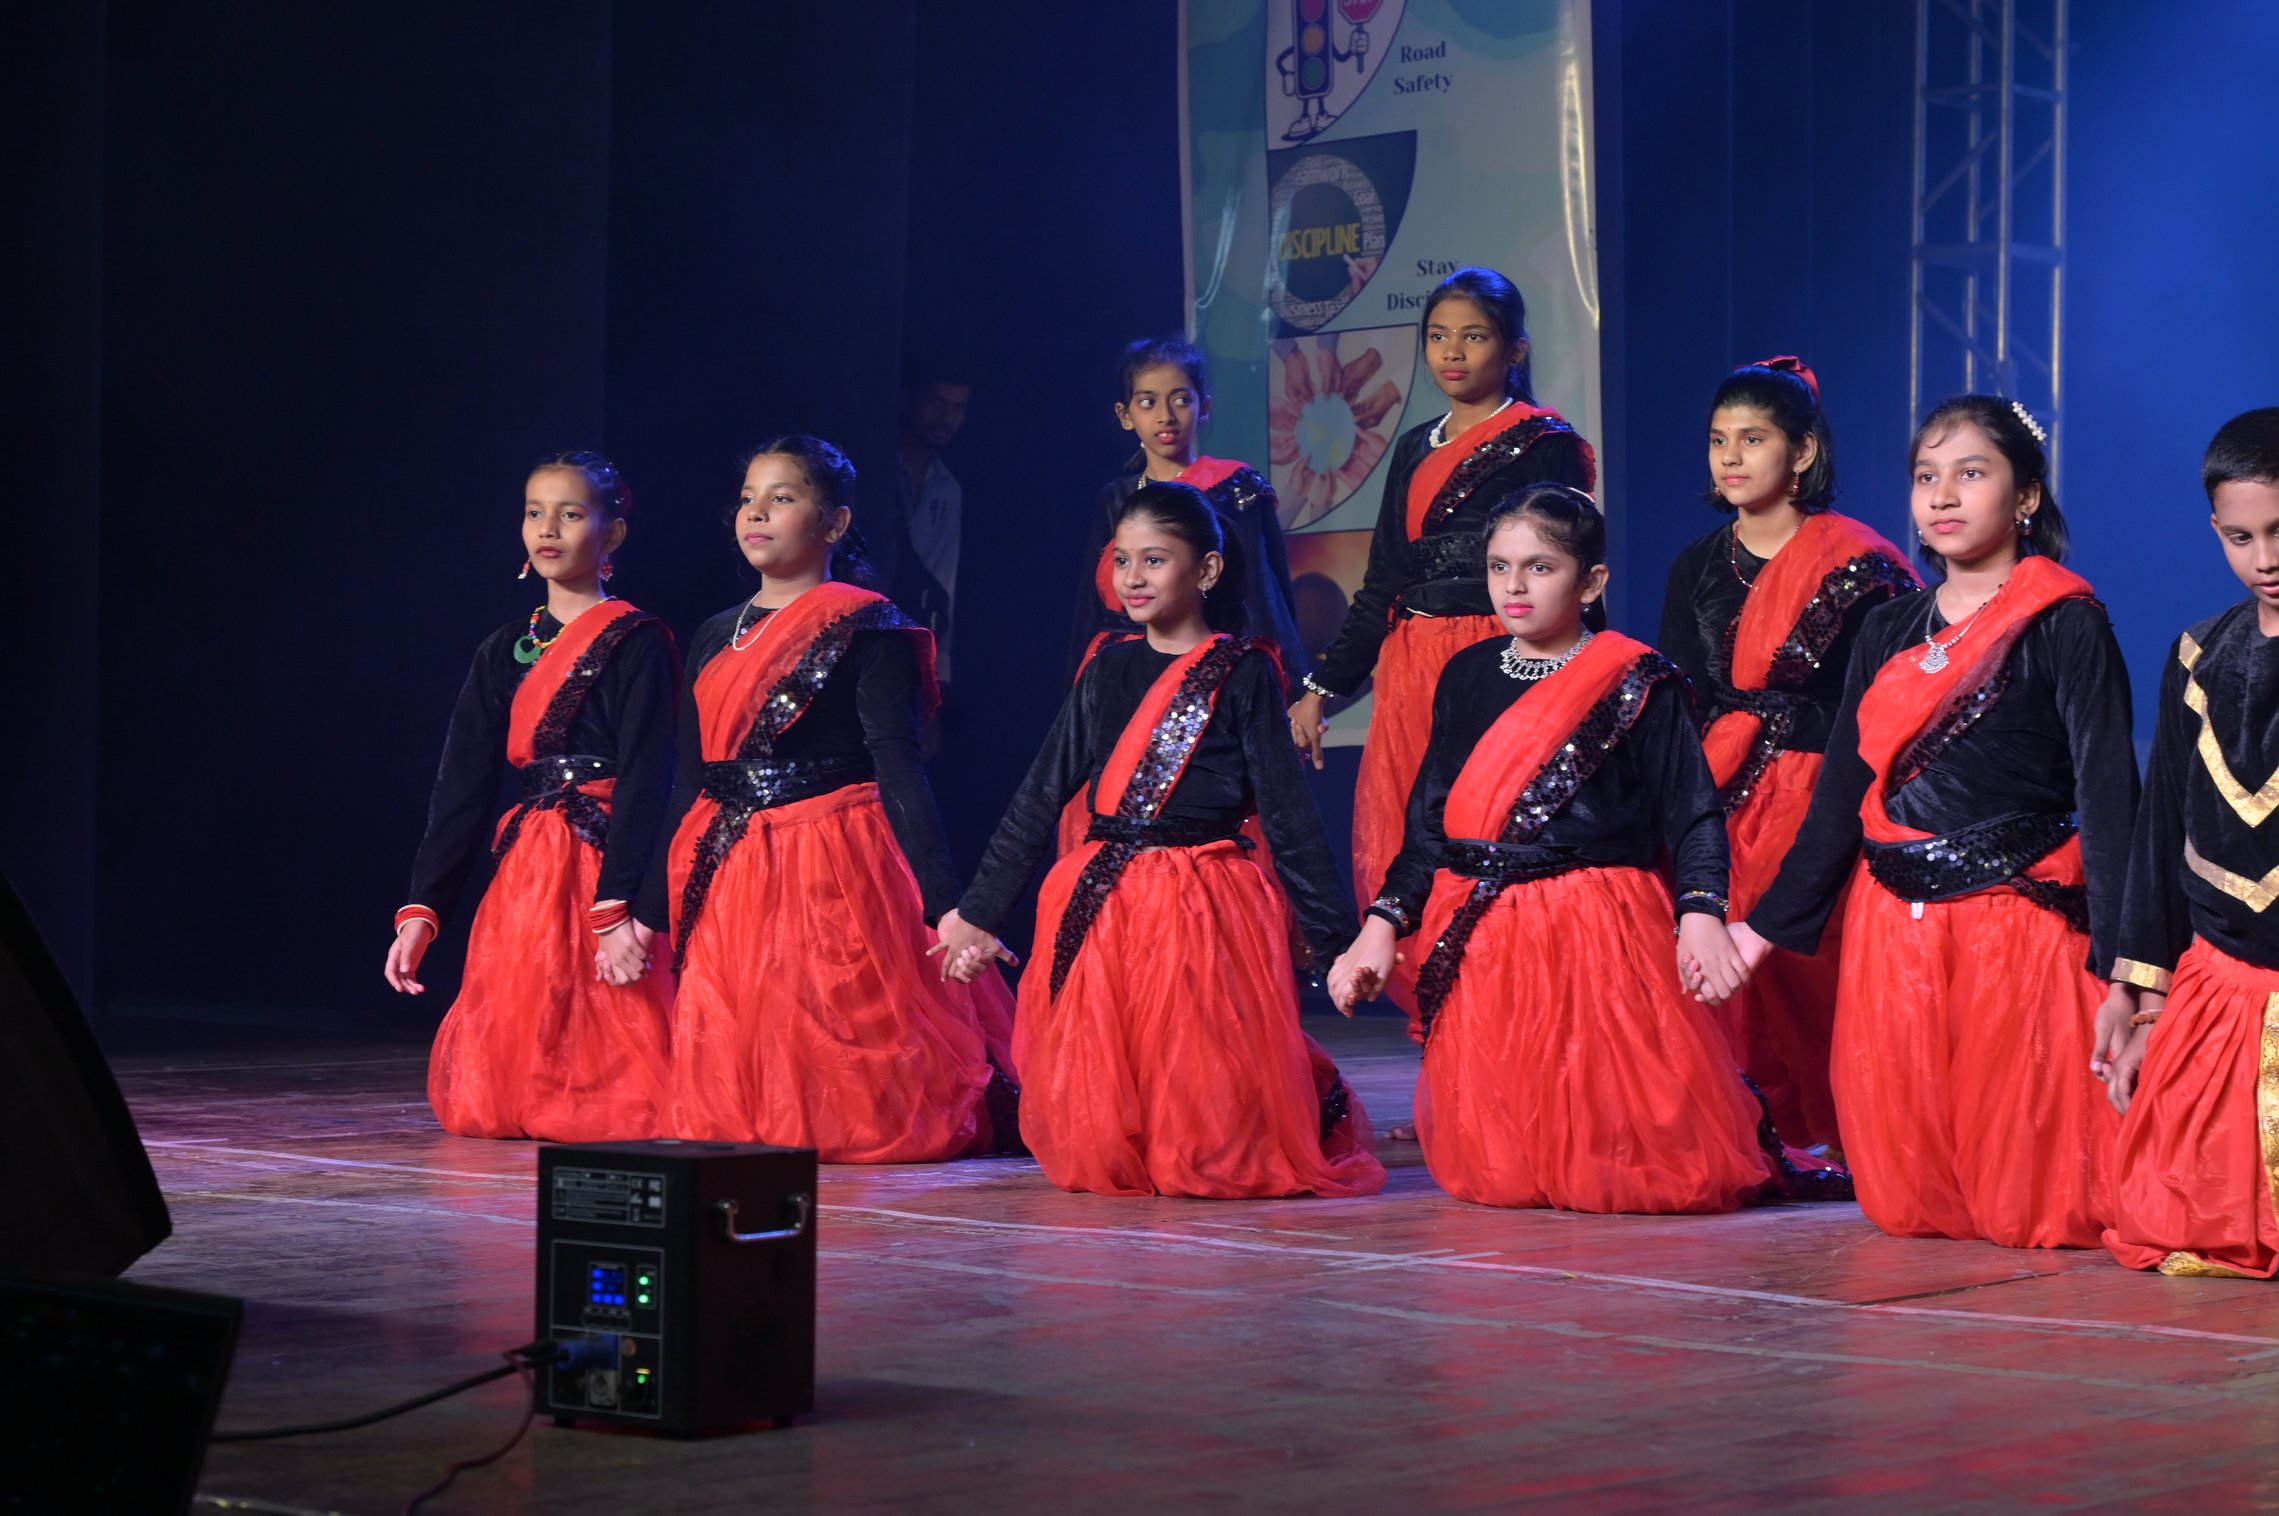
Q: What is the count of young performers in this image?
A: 9